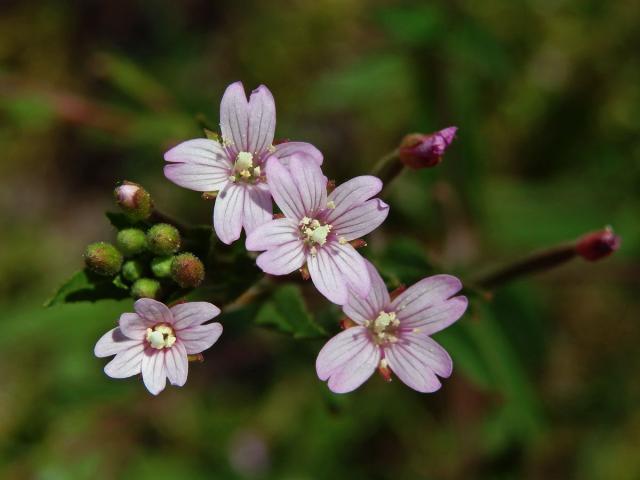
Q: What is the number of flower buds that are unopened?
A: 10